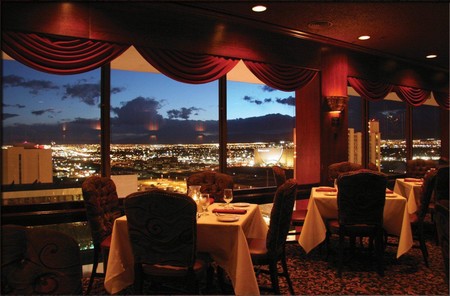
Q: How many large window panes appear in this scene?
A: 6